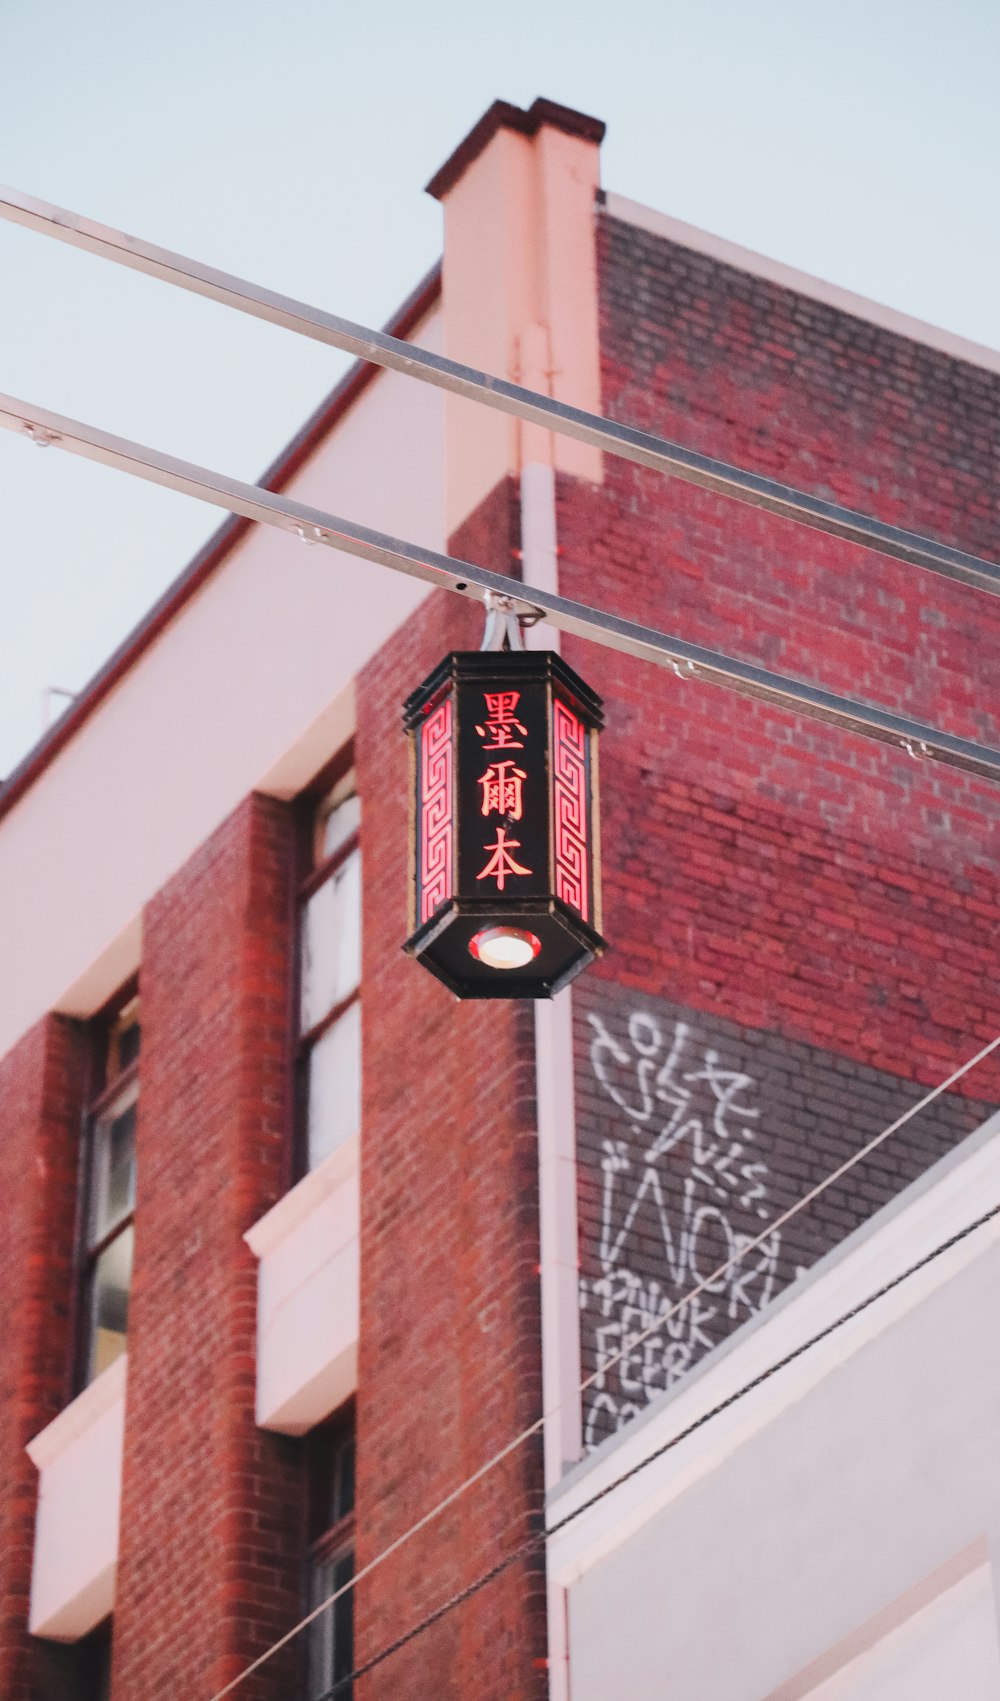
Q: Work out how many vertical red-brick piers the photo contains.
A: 3